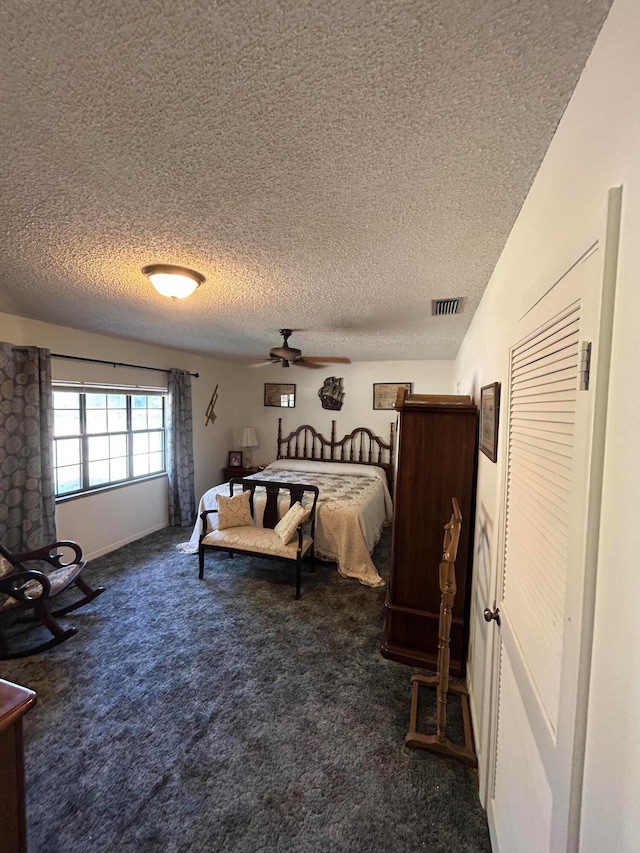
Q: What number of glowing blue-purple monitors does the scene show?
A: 0